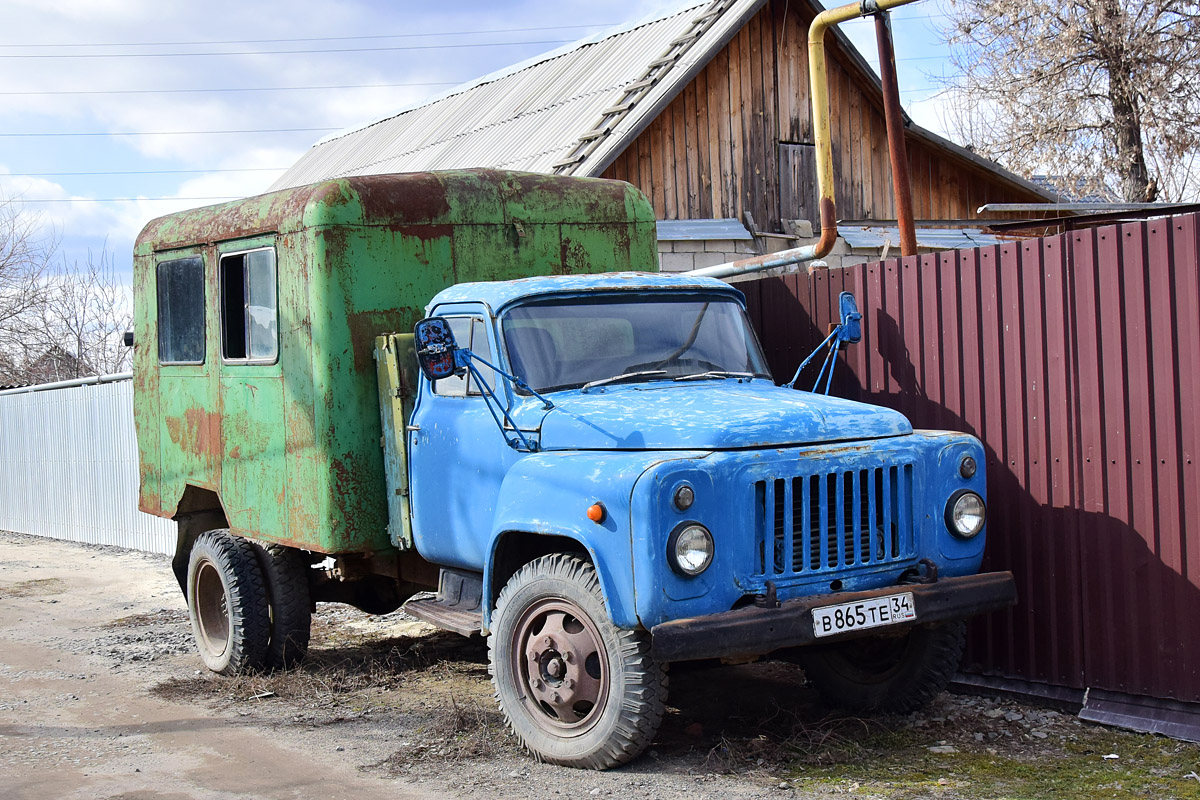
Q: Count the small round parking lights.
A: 2